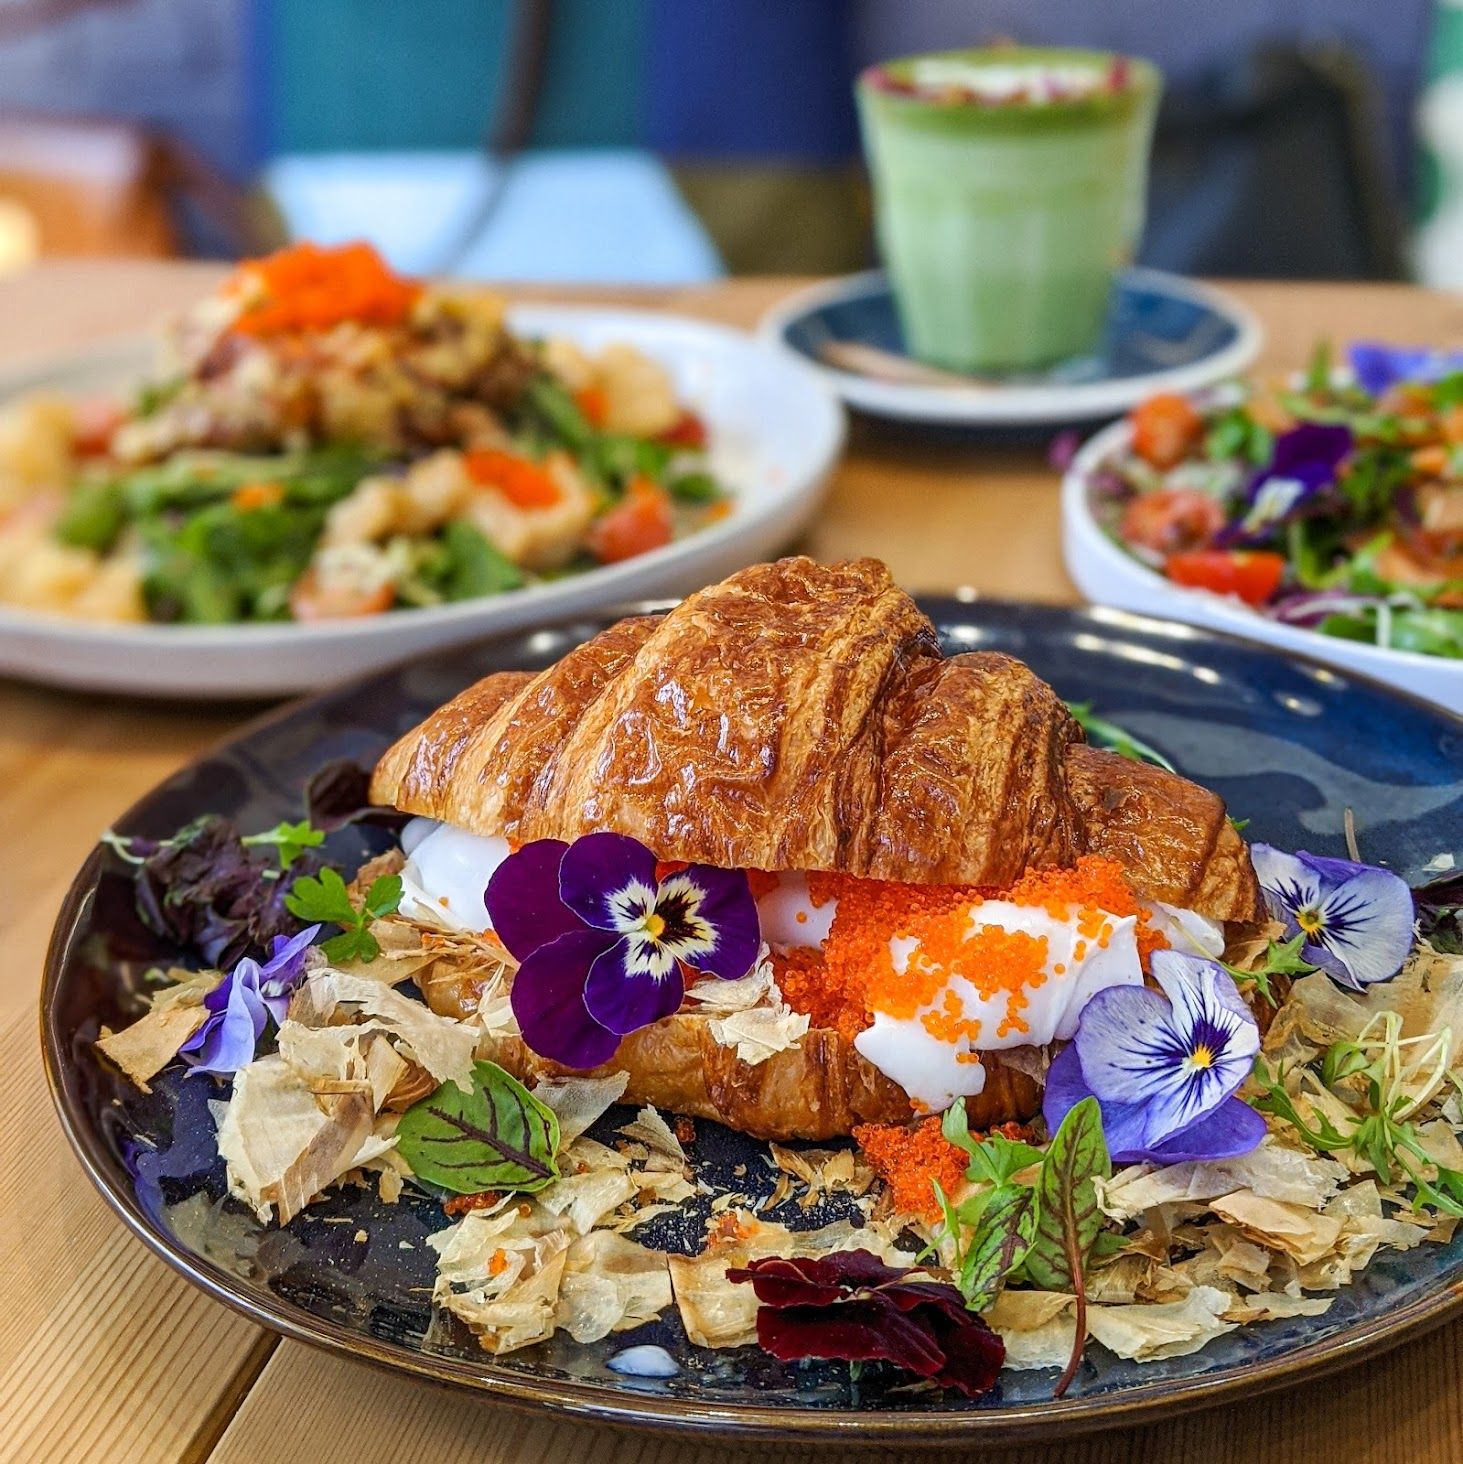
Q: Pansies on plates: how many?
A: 7